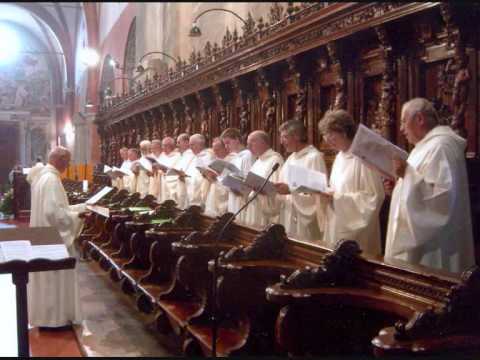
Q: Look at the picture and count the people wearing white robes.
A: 14